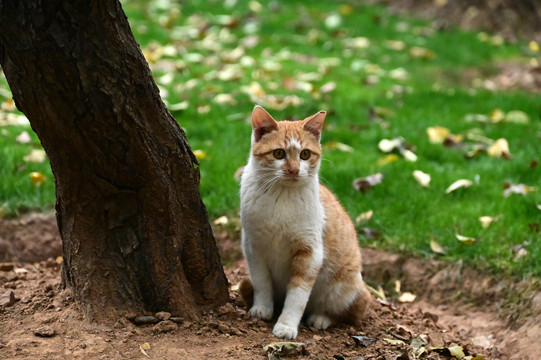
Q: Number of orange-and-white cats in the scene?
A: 1